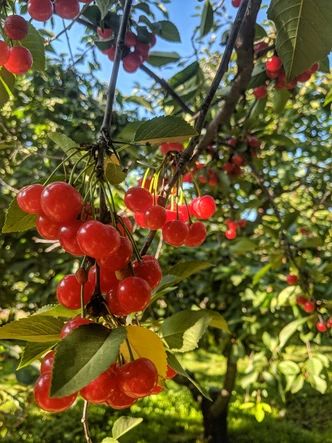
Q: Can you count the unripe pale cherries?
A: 0